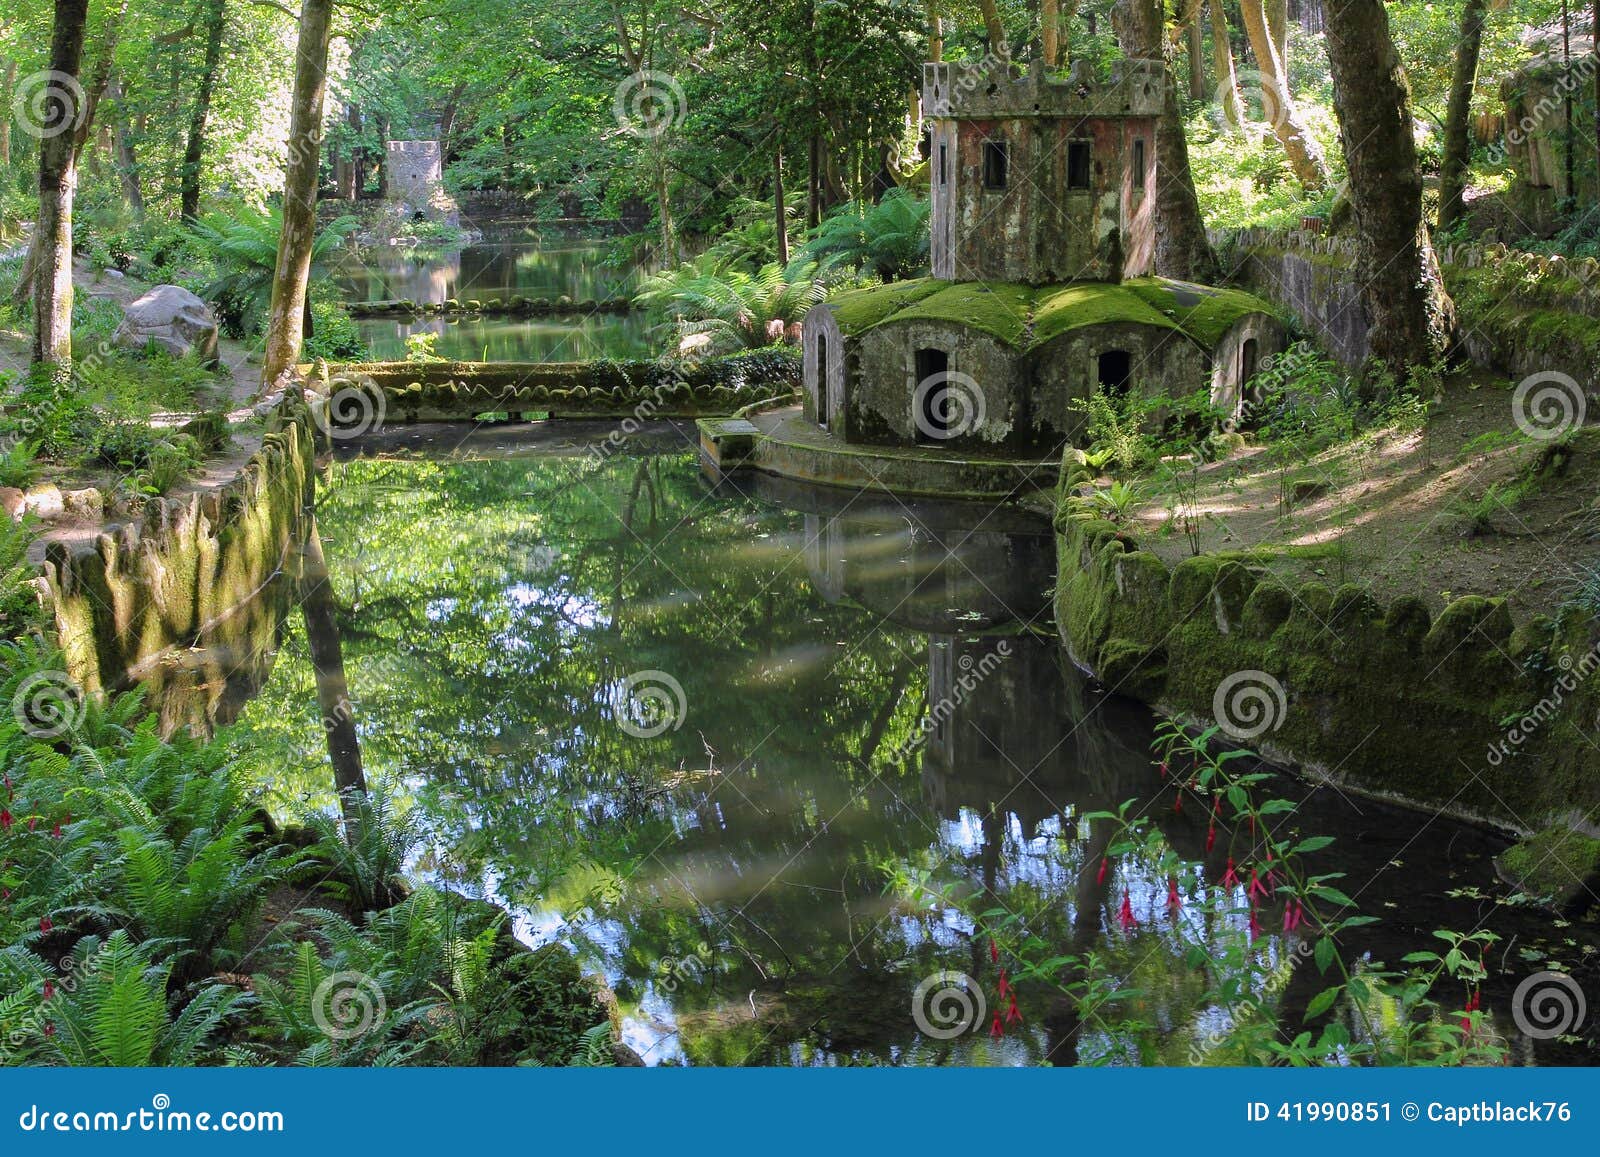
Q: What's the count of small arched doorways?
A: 4